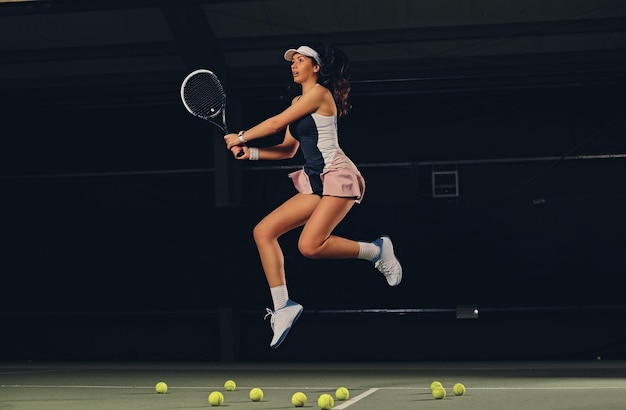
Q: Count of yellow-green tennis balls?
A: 10